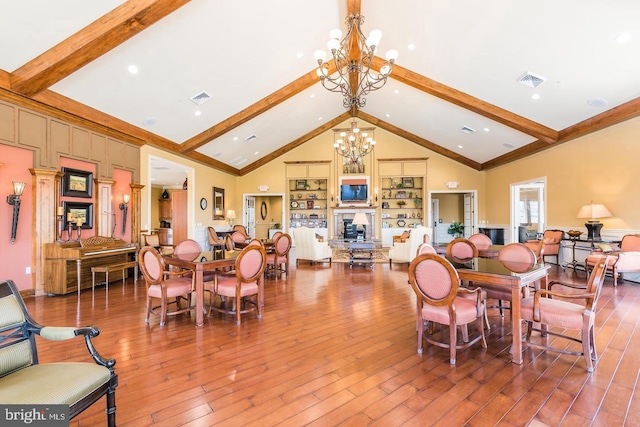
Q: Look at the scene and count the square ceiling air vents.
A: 4